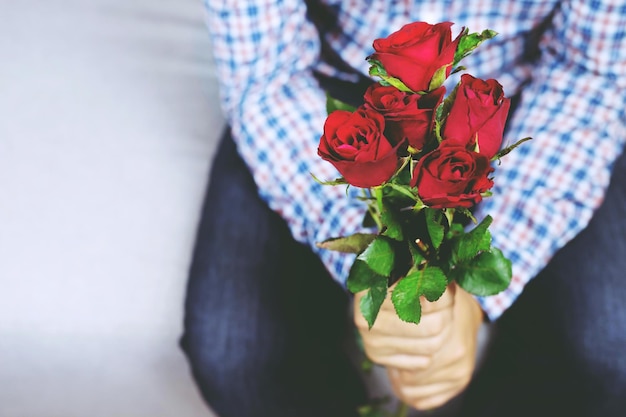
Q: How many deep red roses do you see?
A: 5